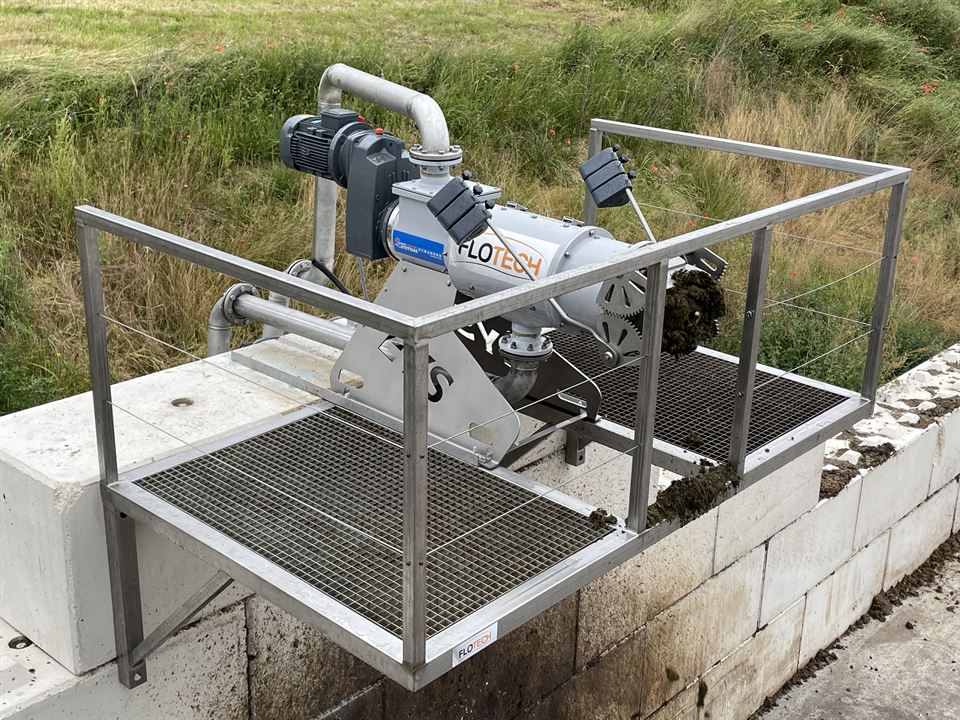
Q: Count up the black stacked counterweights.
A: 6